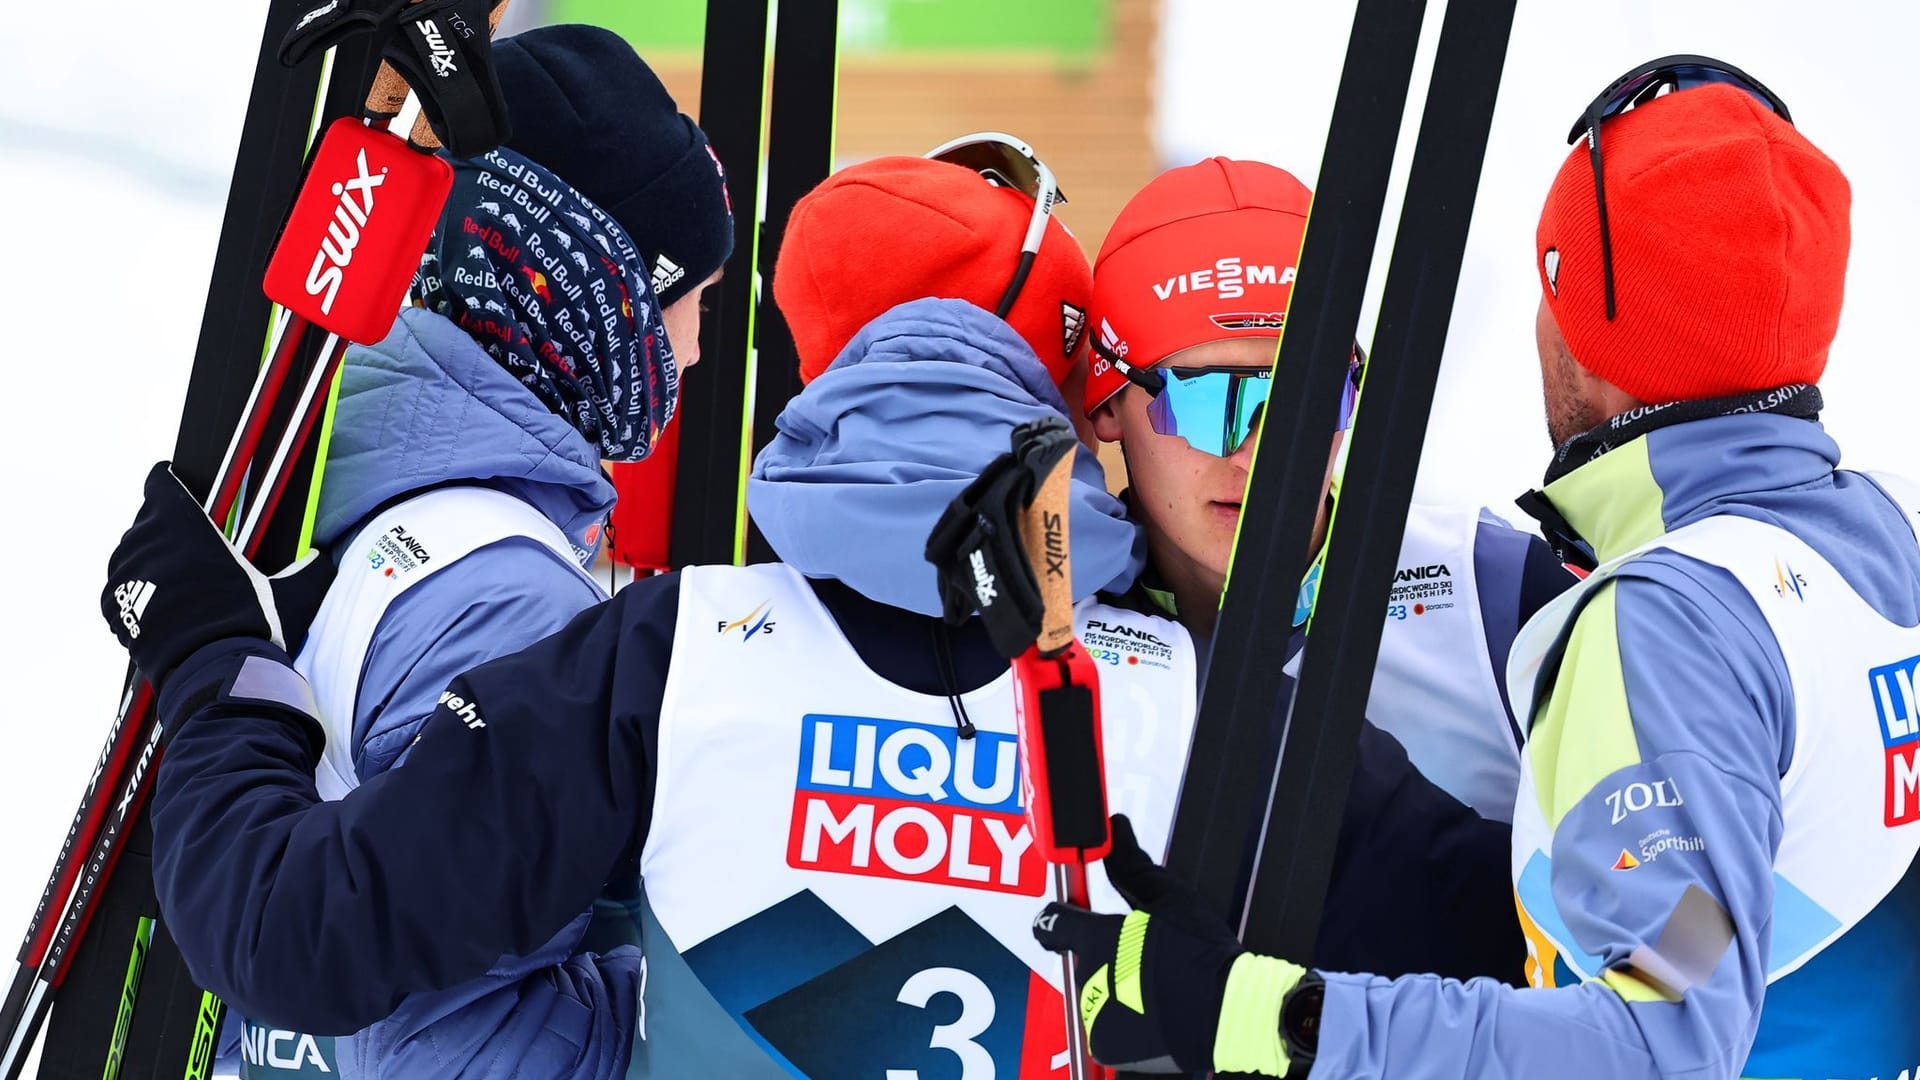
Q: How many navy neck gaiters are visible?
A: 1